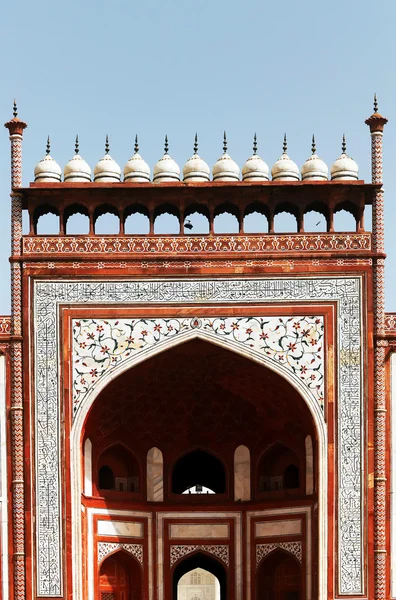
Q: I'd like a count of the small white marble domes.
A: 11